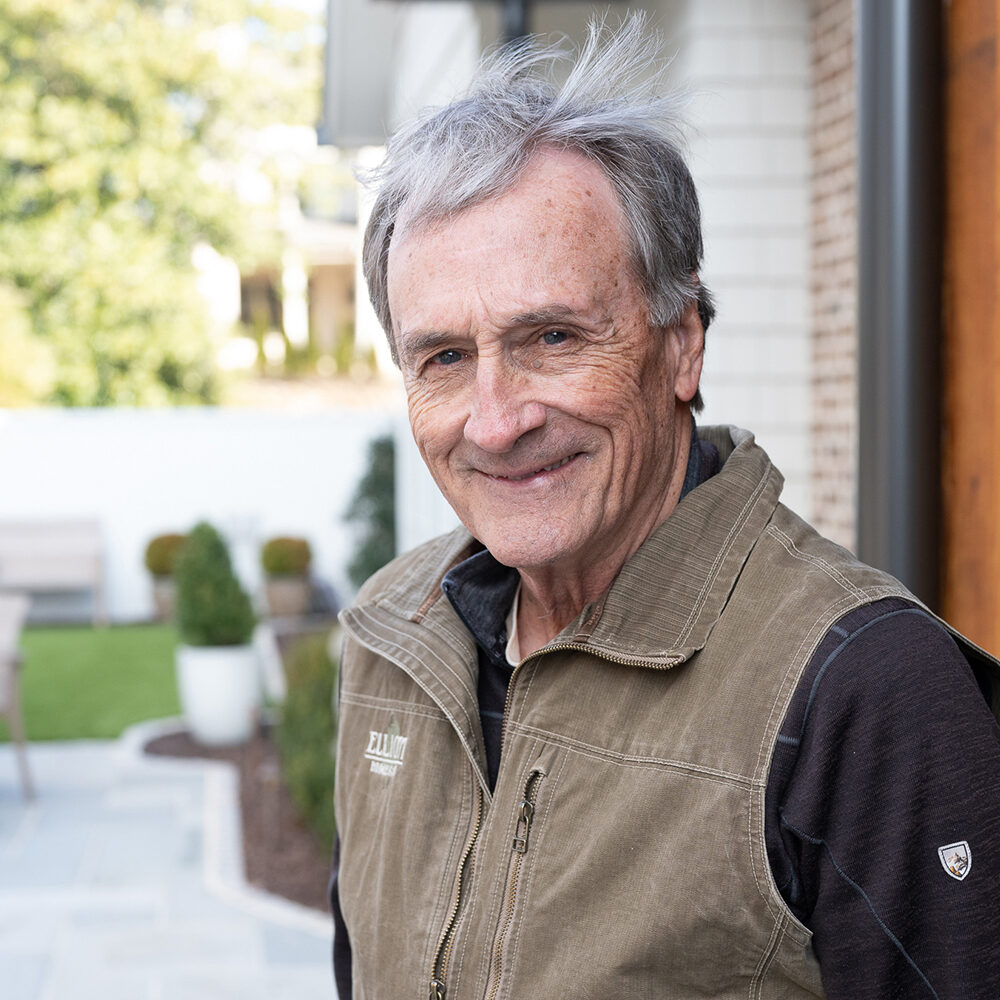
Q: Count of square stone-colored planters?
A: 2